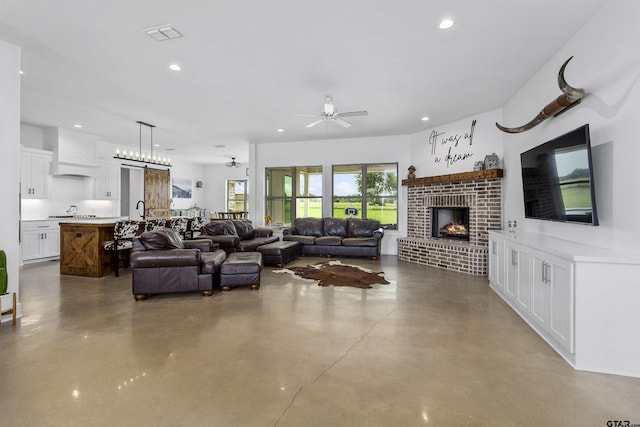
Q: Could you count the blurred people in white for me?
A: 0